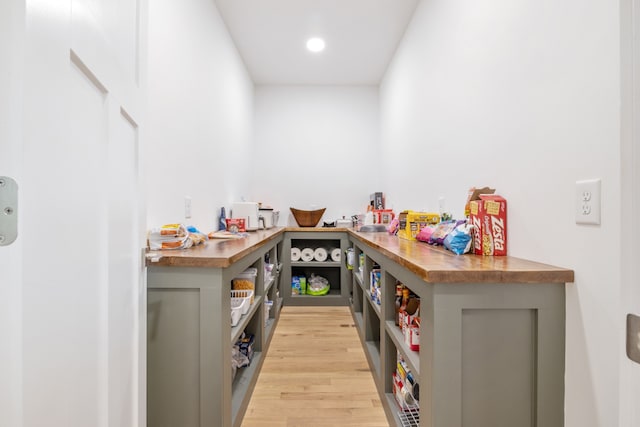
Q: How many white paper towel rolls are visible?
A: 4